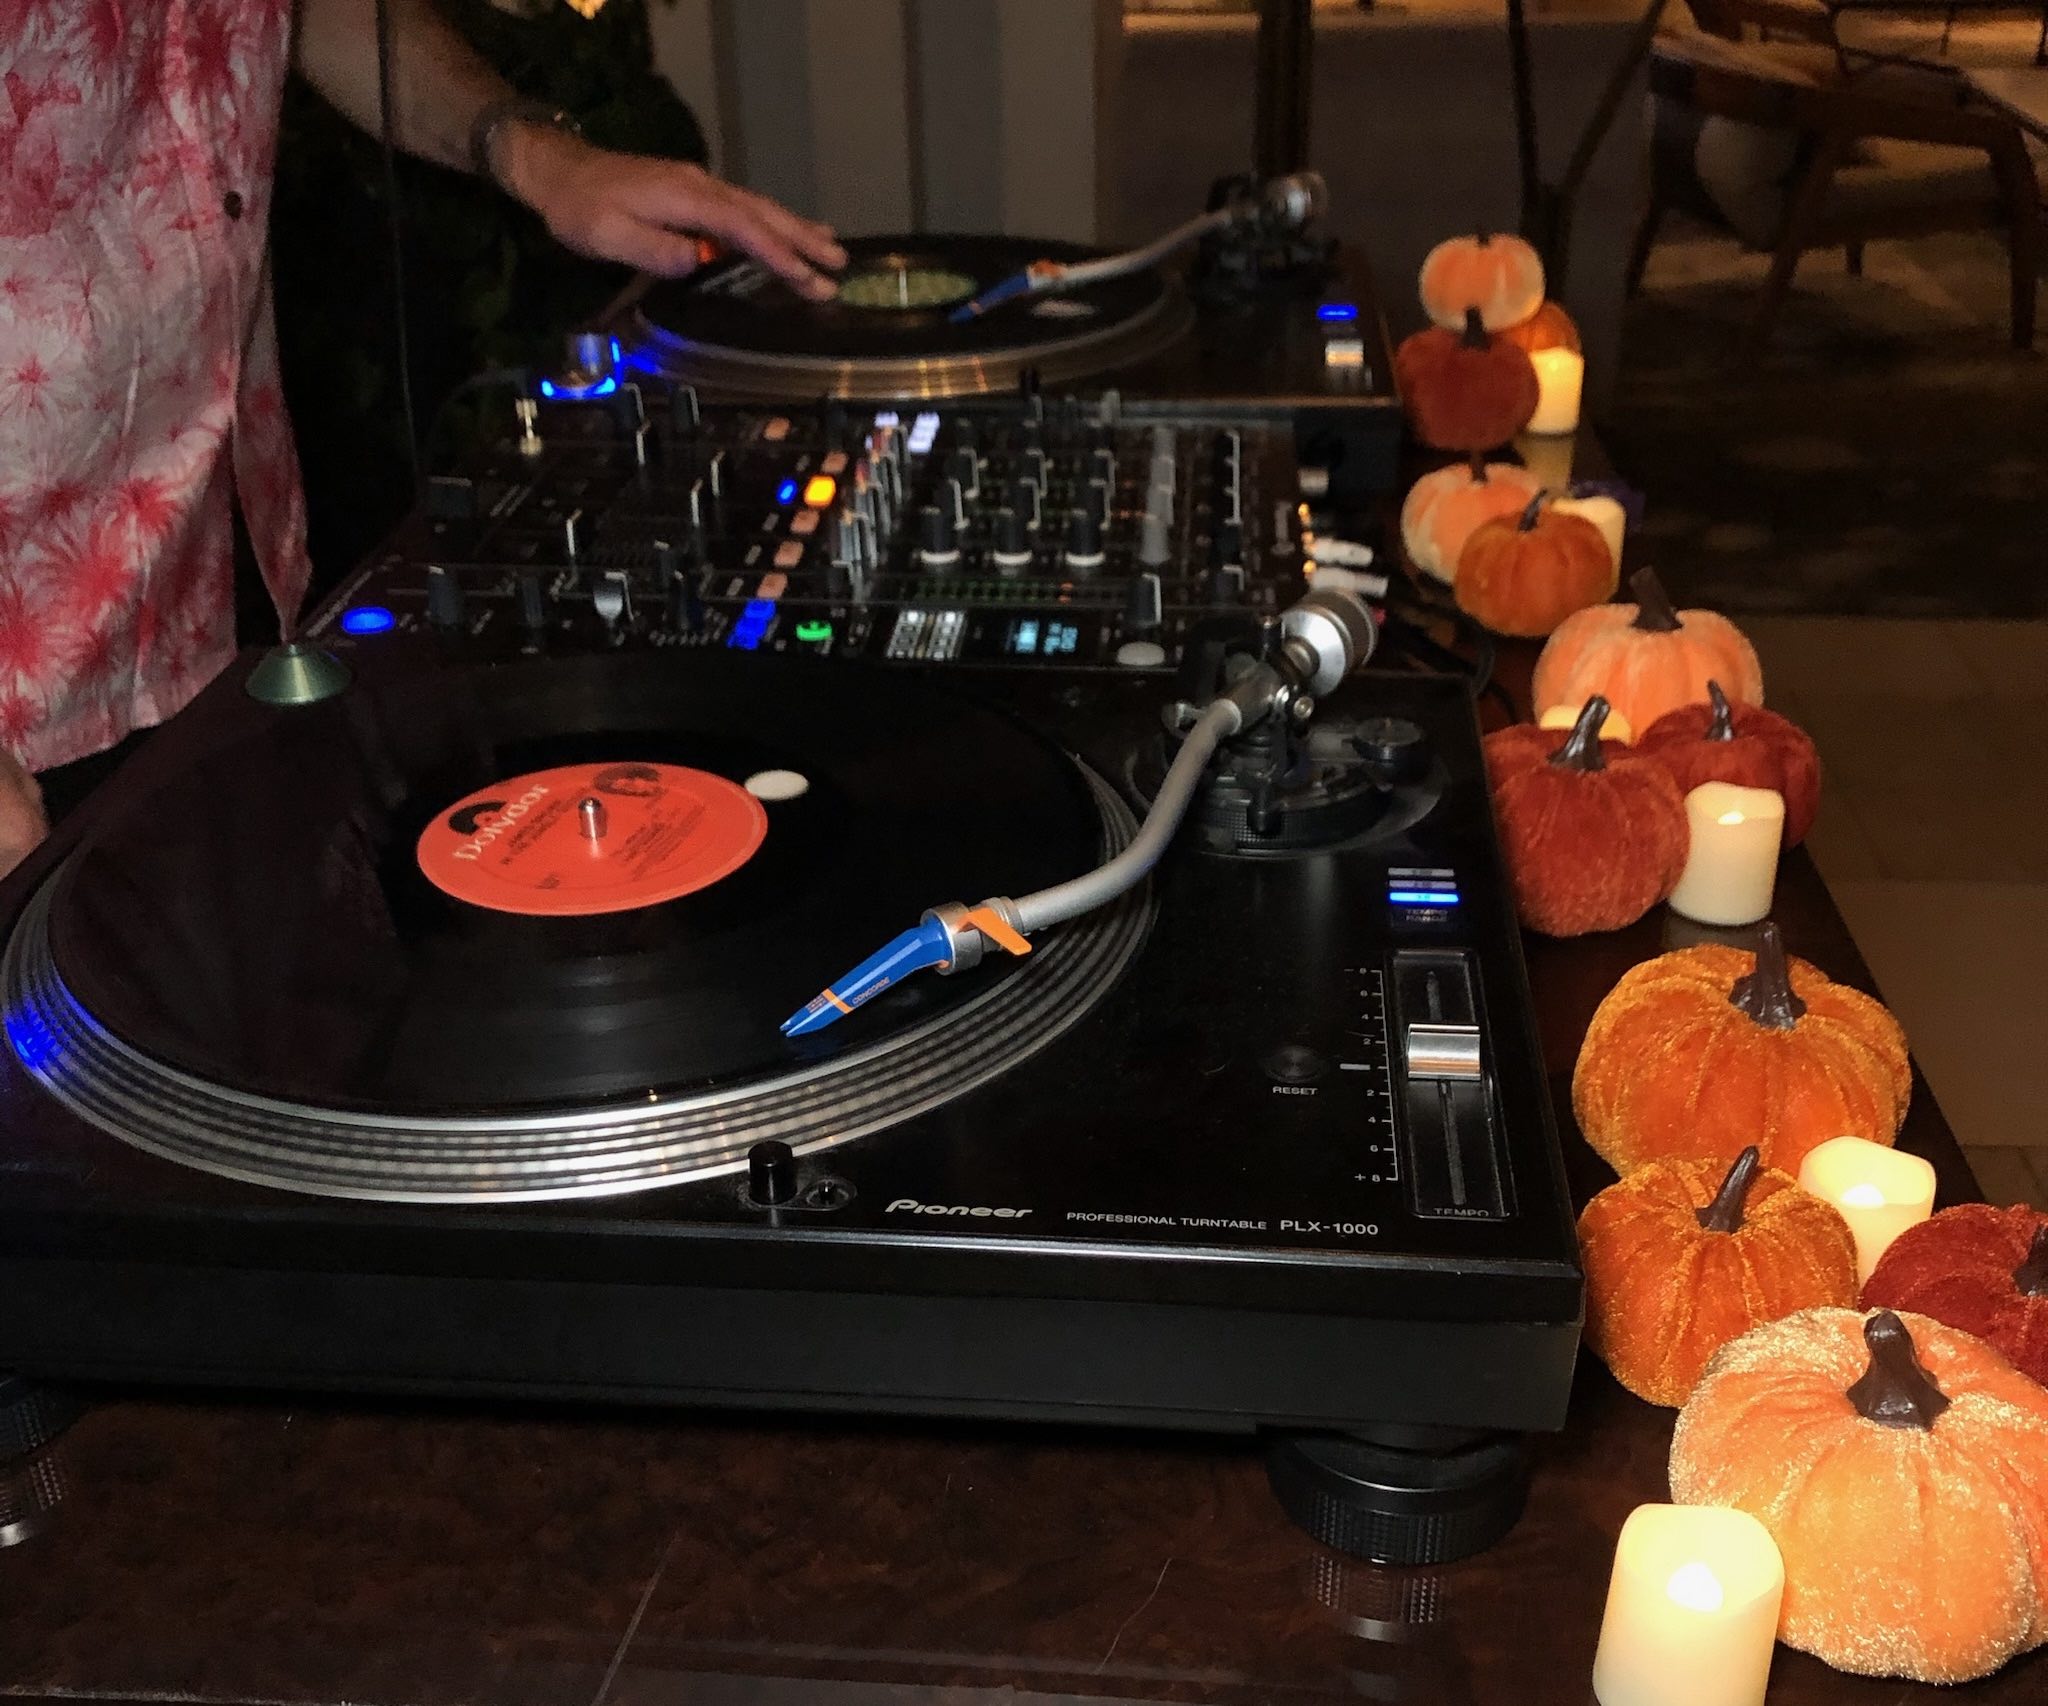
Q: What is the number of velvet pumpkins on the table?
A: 12